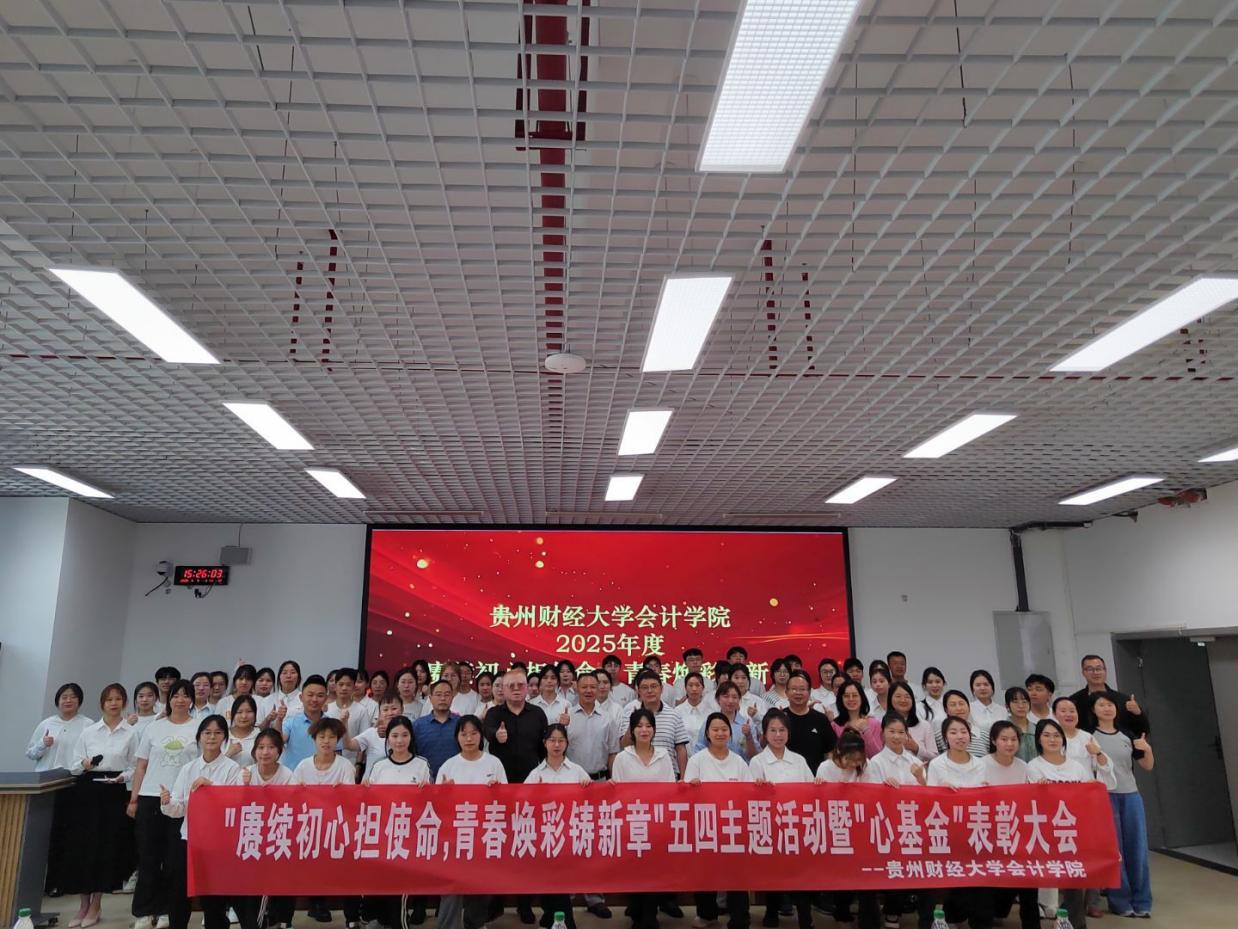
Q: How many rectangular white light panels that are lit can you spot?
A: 13